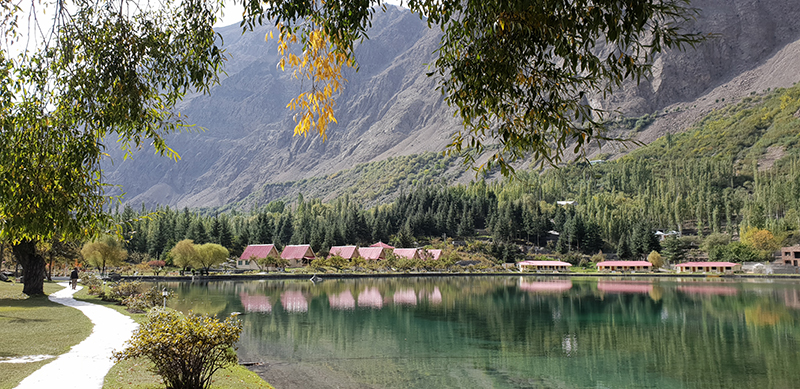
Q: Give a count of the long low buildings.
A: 3